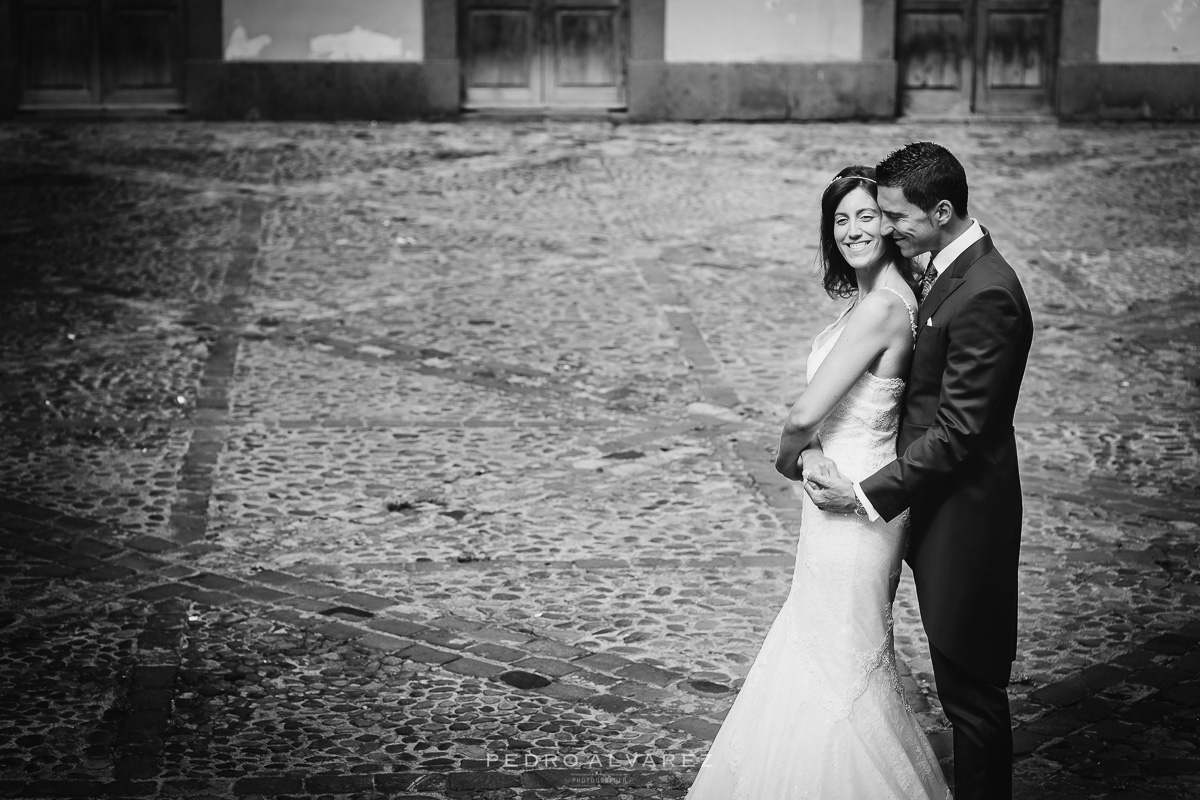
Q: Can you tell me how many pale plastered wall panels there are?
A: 3